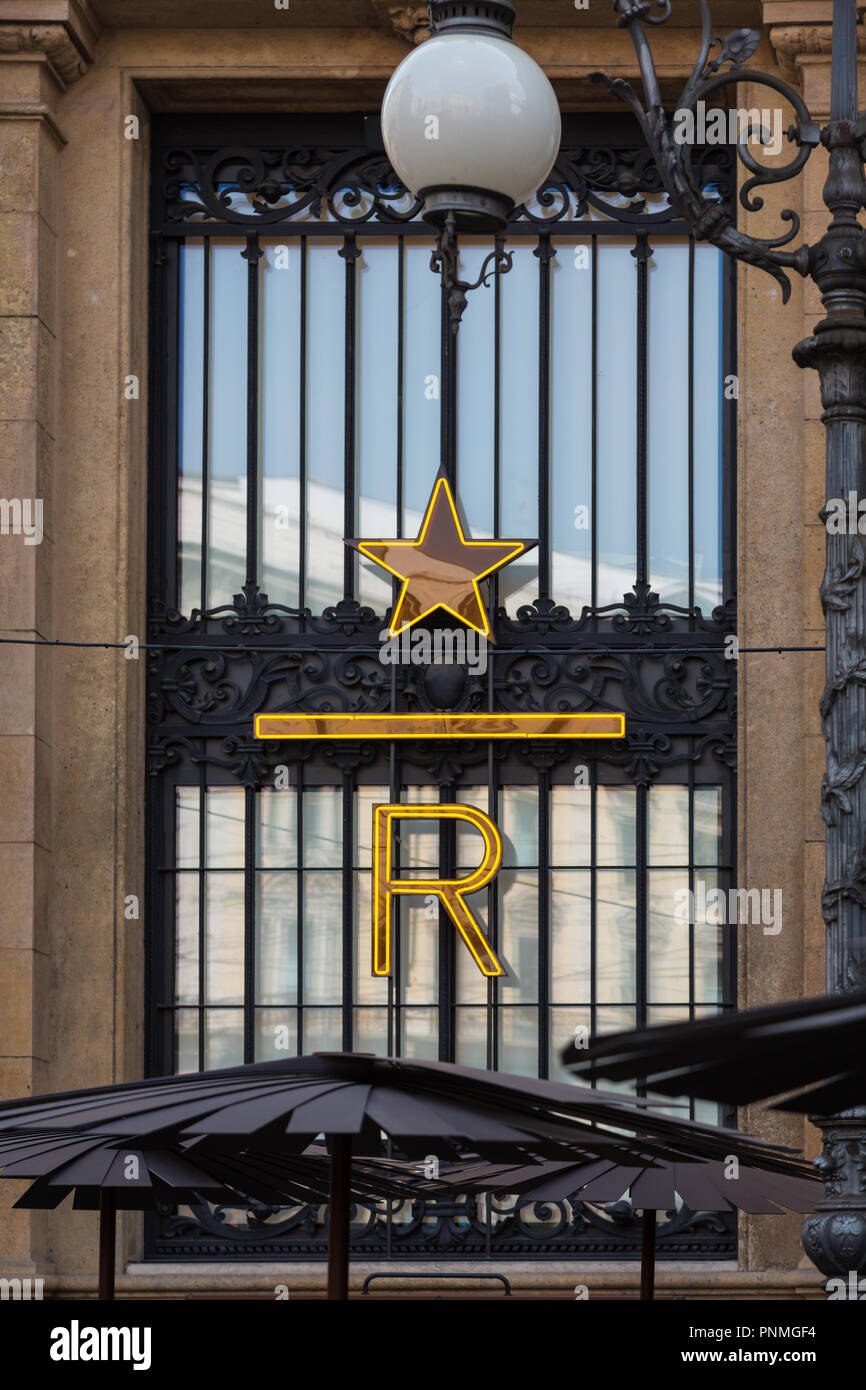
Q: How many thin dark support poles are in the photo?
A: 3